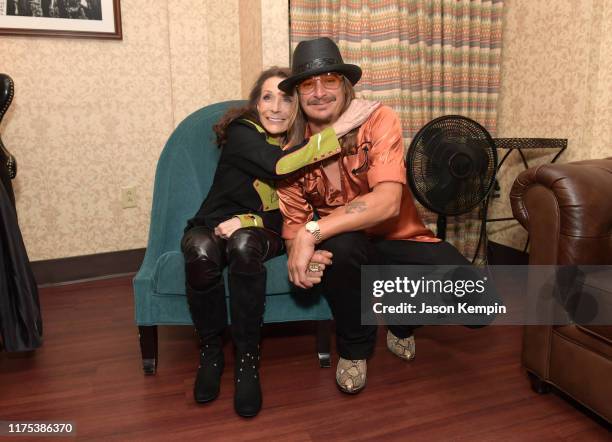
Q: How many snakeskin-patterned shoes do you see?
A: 2